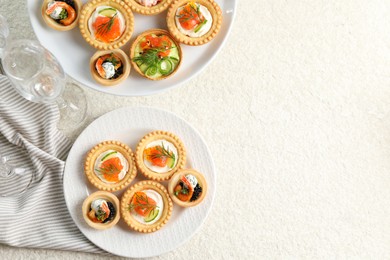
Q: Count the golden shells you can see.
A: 11